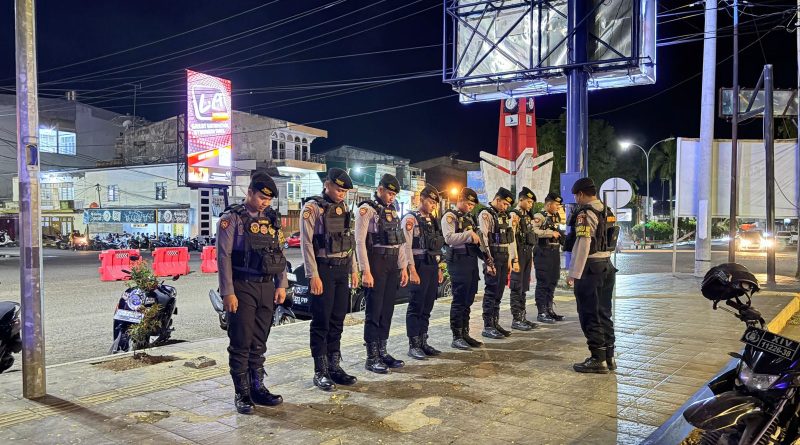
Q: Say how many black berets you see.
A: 9